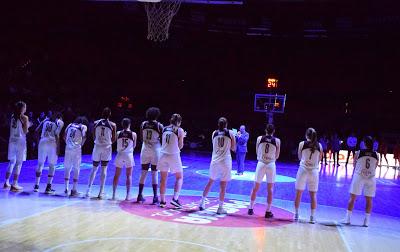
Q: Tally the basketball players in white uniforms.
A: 11